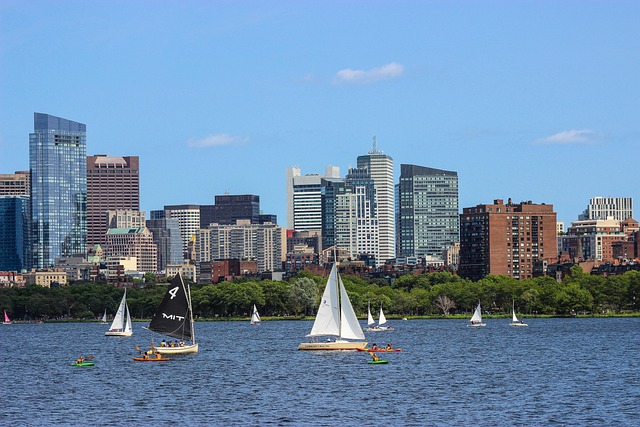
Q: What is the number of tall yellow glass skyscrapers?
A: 0